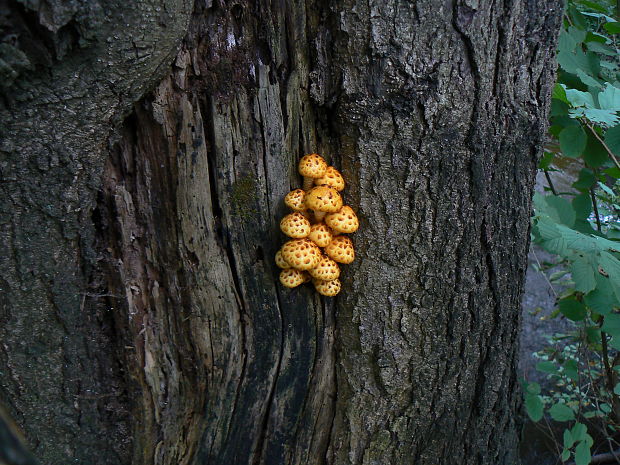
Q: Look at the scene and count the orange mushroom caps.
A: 13